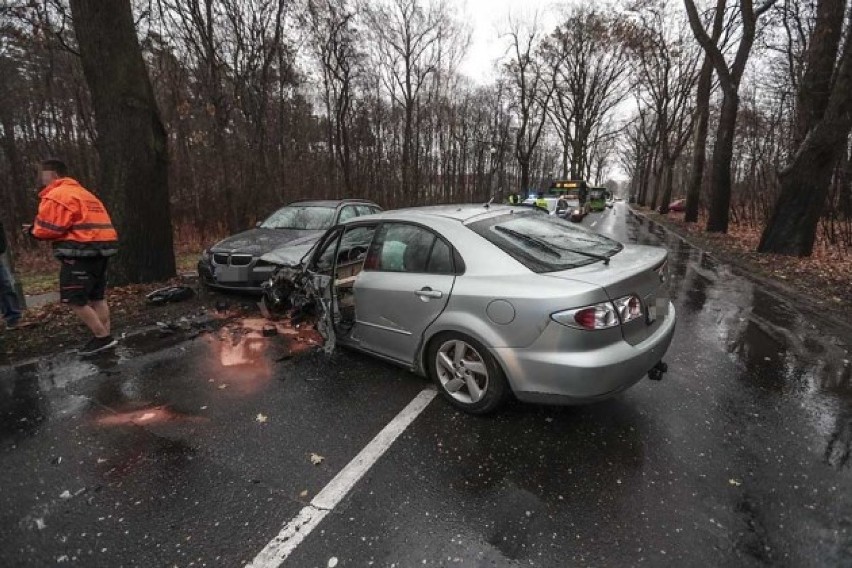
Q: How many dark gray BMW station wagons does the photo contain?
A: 1